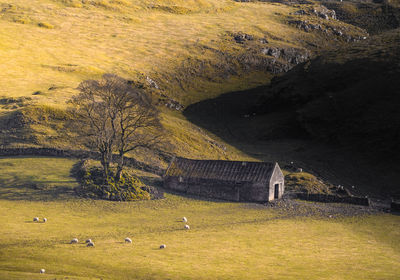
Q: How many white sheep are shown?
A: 10